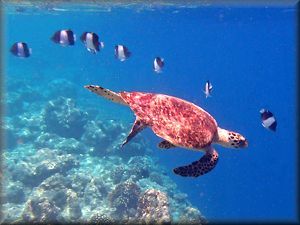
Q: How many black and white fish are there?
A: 7